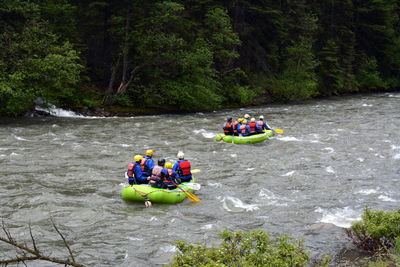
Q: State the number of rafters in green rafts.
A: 11